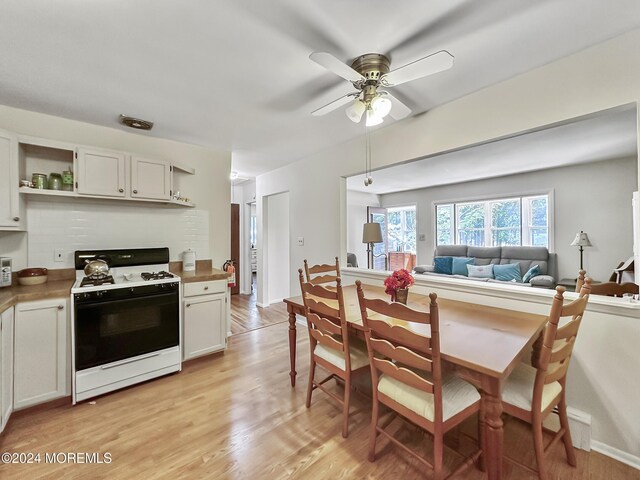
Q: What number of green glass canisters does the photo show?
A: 3